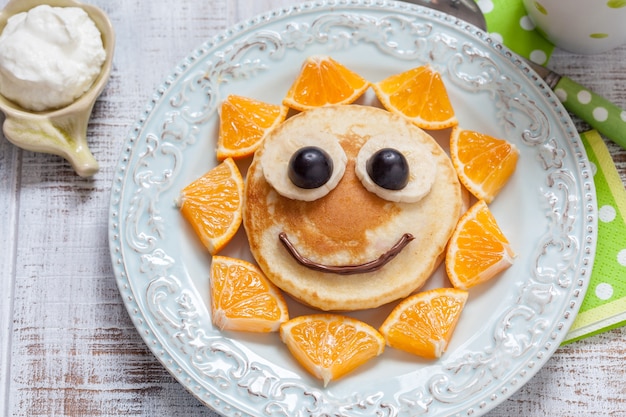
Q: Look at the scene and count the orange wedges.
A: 9